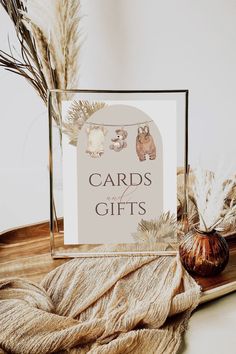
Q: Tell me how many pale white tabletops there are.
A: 1